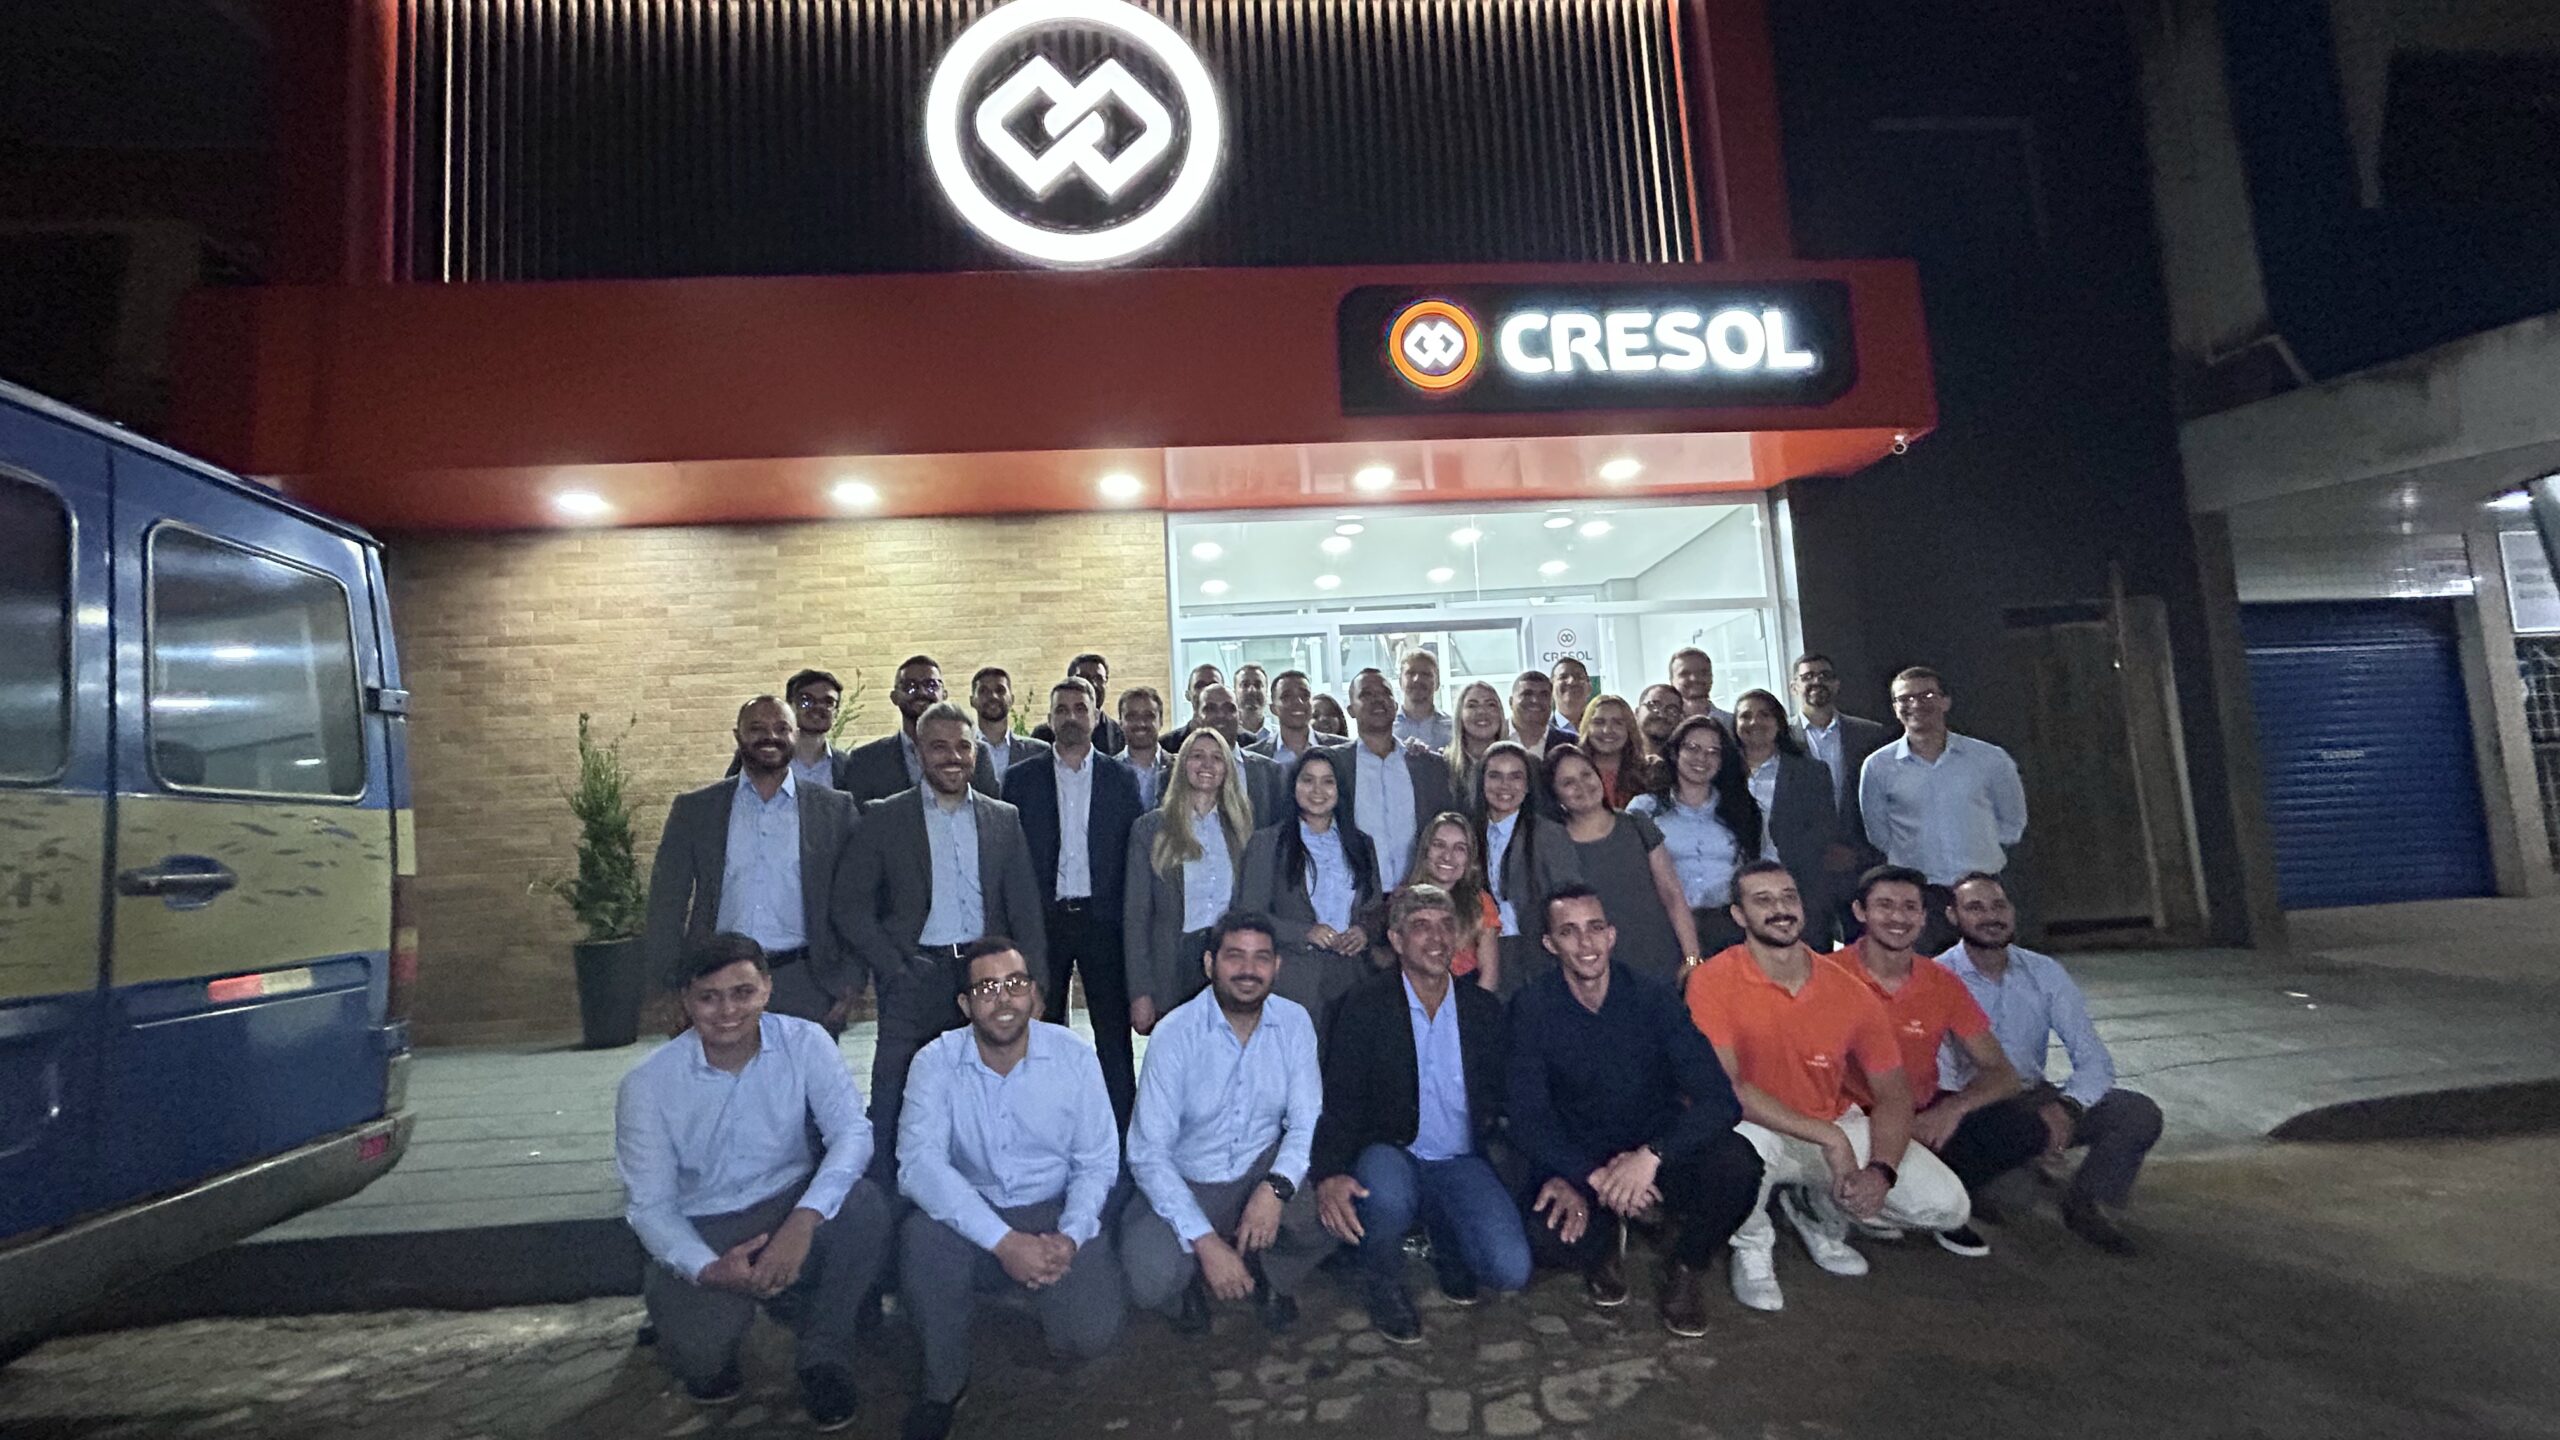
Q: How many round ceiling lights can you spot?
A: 15